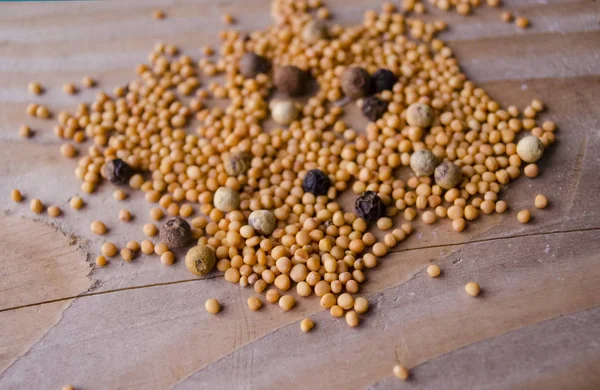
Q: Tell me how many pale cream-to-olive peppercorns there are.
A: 10